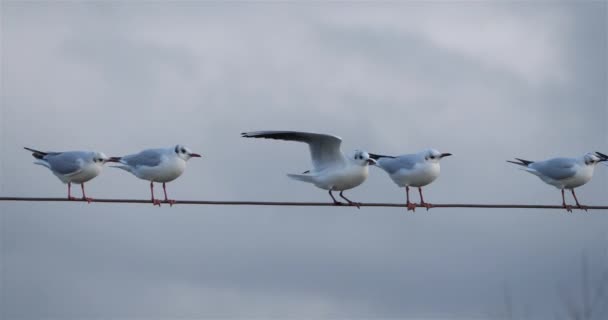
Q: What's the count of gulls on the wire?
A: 5